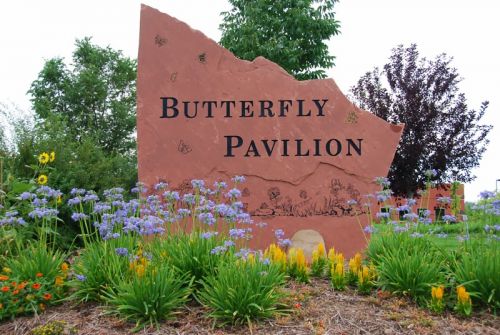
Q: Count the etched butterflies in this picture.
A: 5